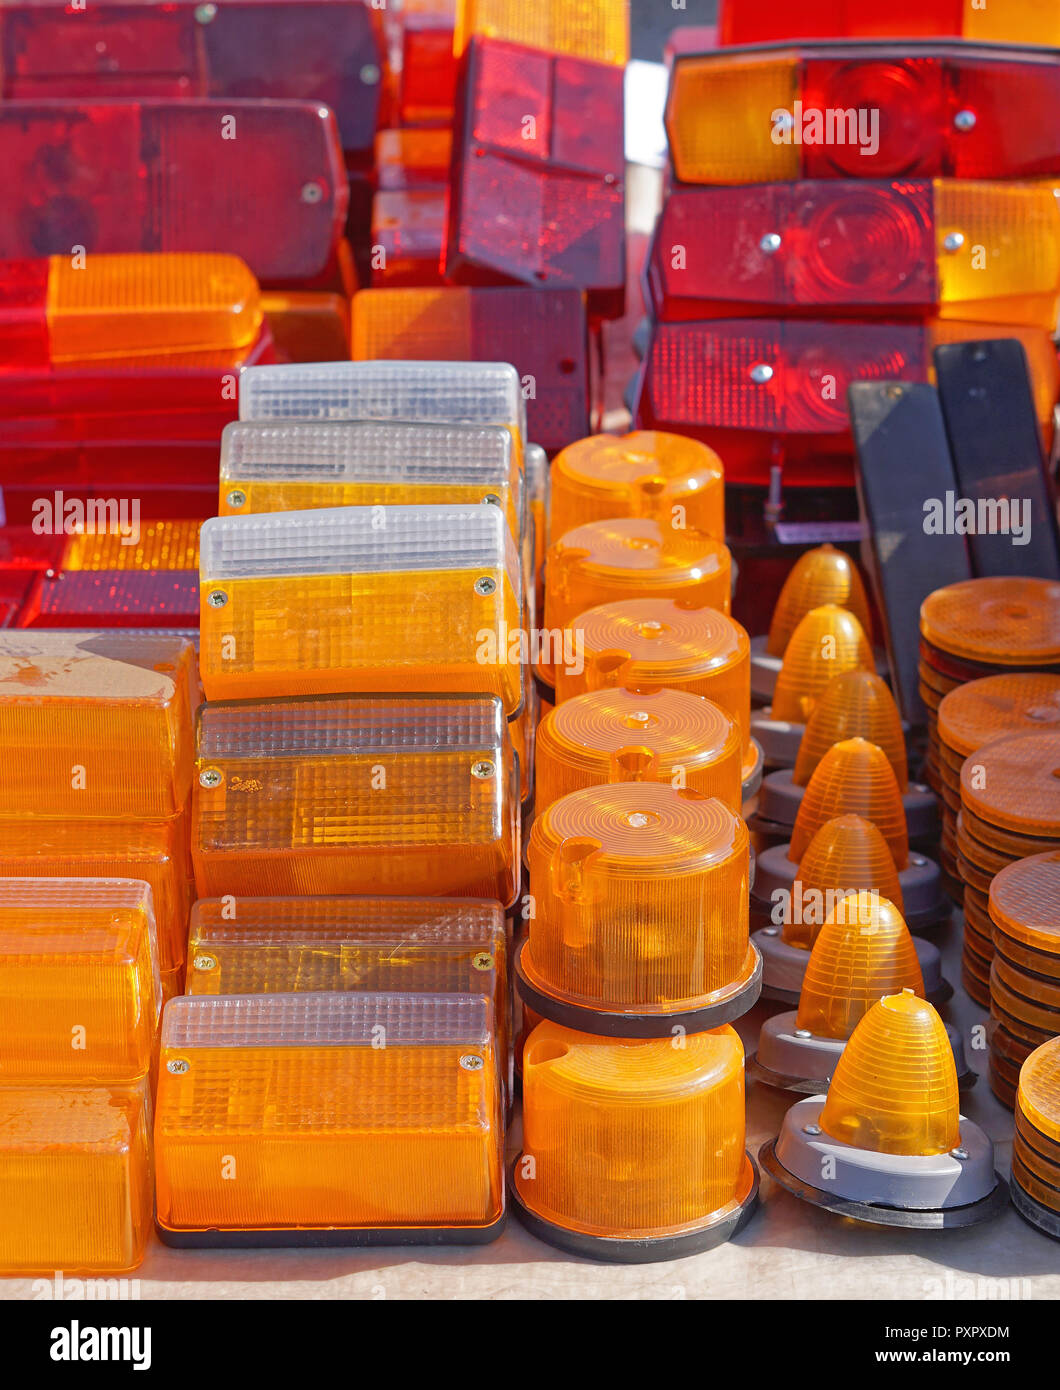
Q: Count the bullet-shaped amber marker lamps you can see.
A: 7